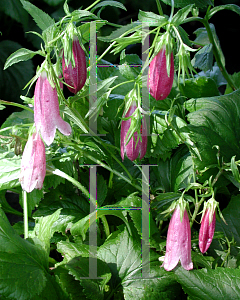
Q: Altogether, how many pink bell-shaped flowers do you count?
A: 7